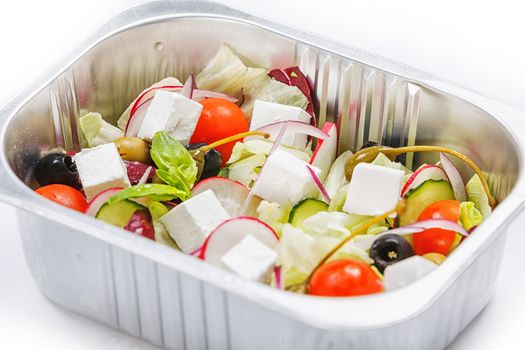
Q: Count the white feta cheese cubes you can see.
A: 8